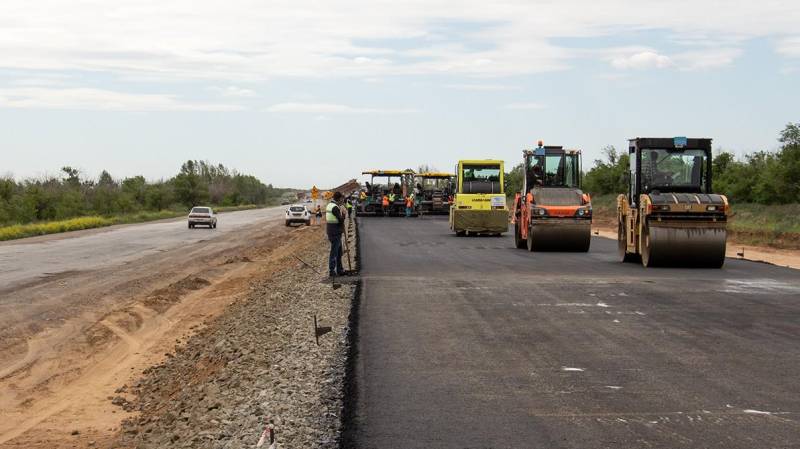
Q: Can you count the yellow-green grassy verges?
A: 1